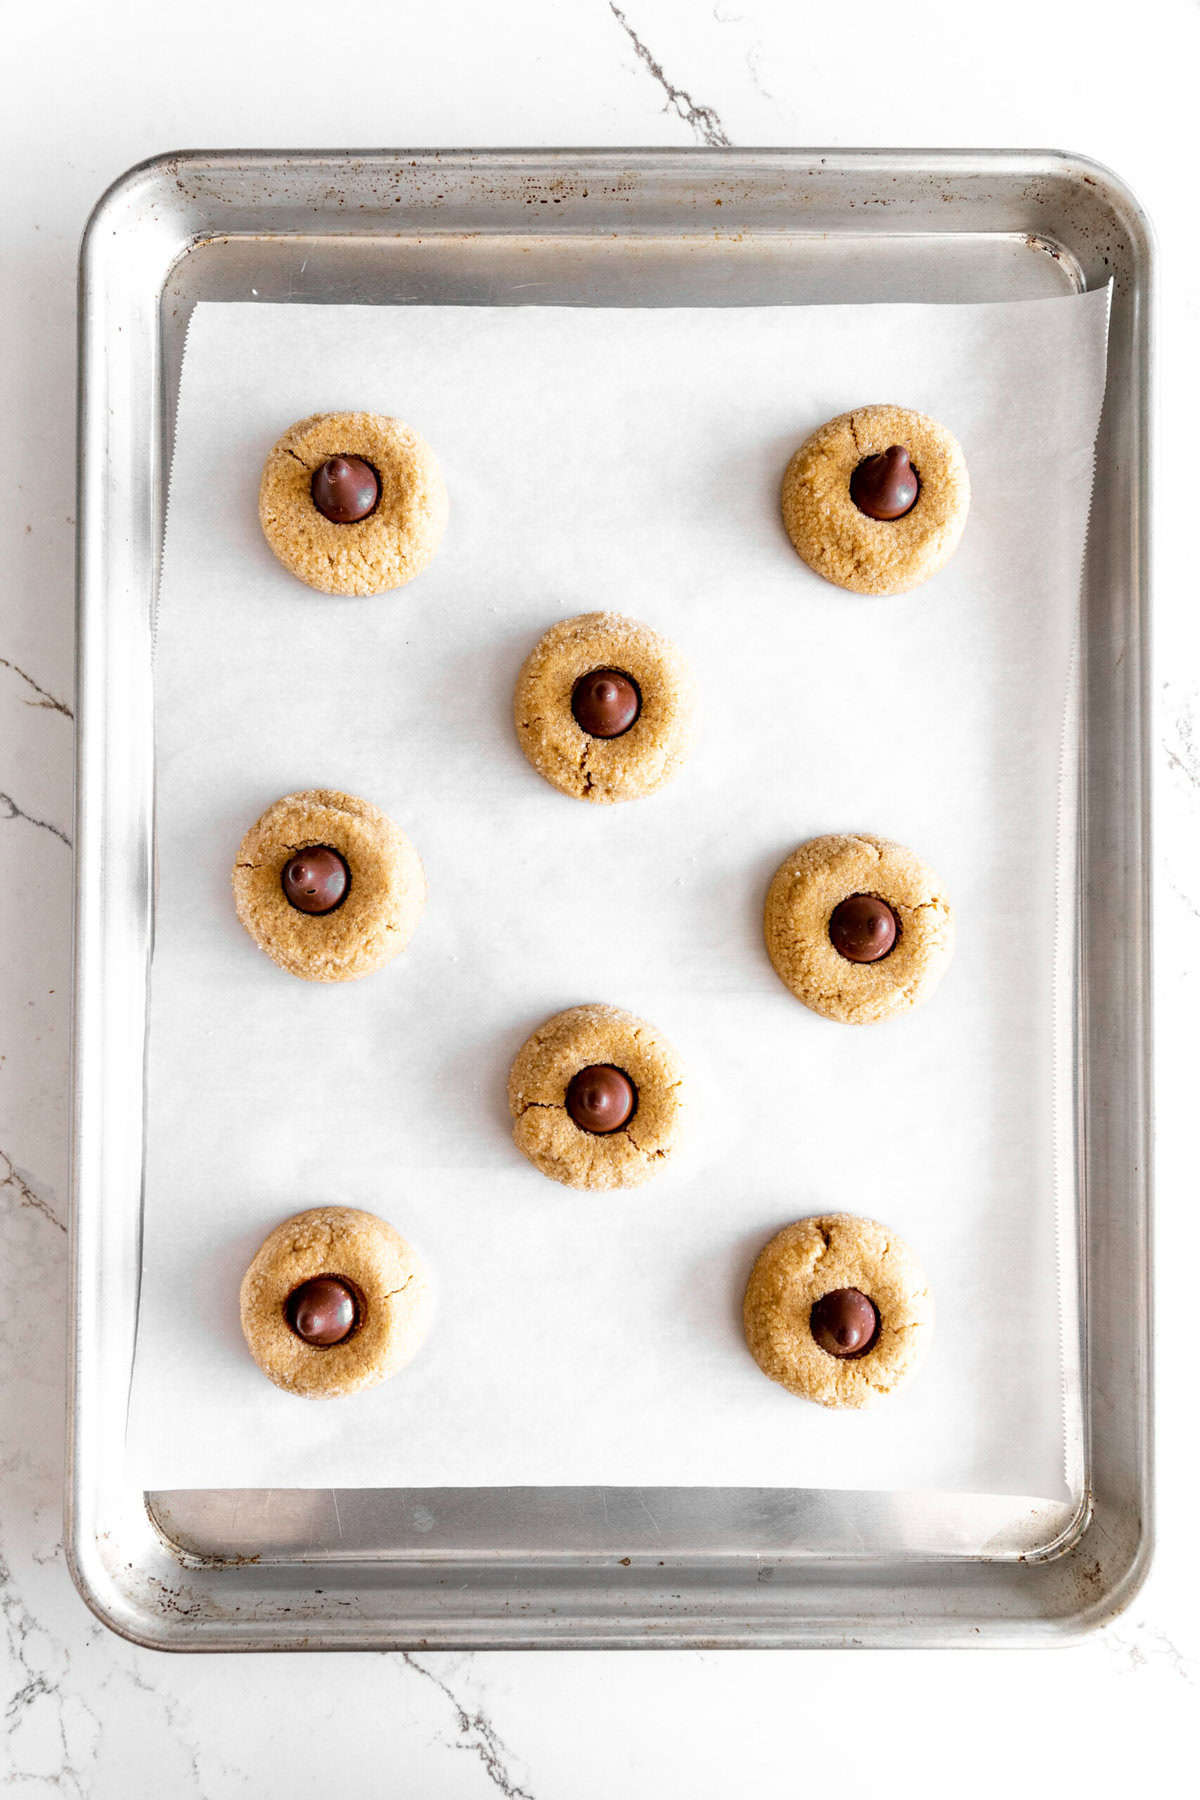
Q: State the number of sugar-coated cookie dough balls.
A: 8